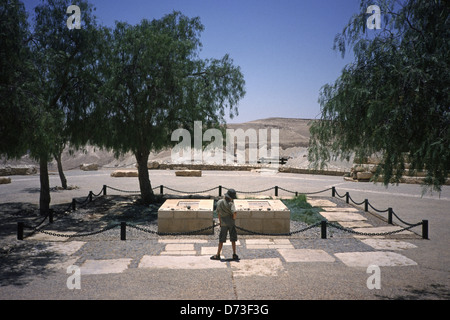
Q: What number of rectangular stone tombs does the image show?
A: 2